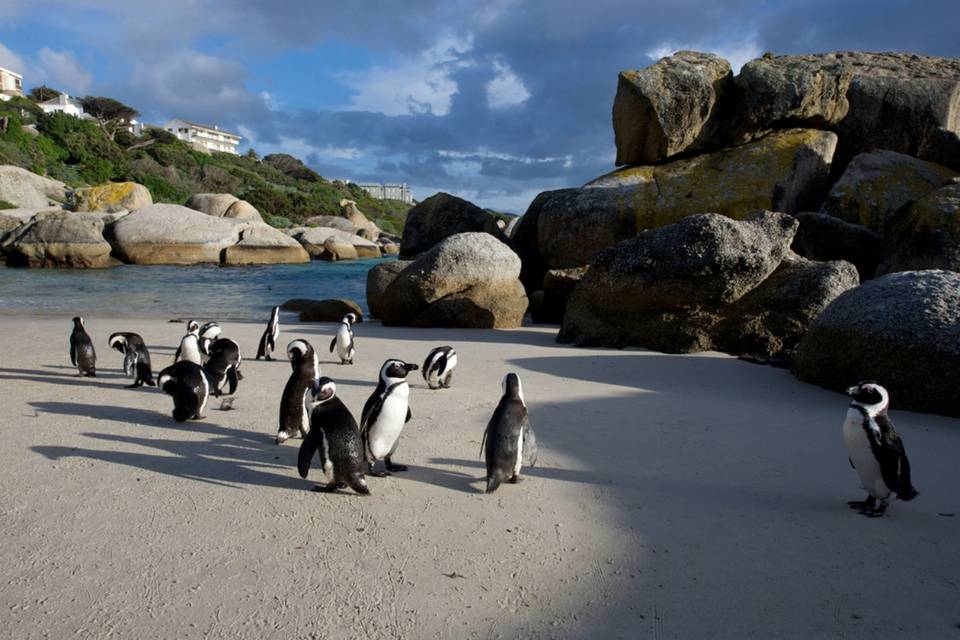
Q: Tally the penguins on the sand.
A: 14